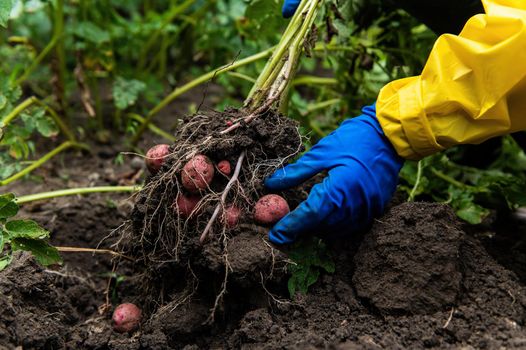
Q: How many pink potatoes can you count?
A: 7